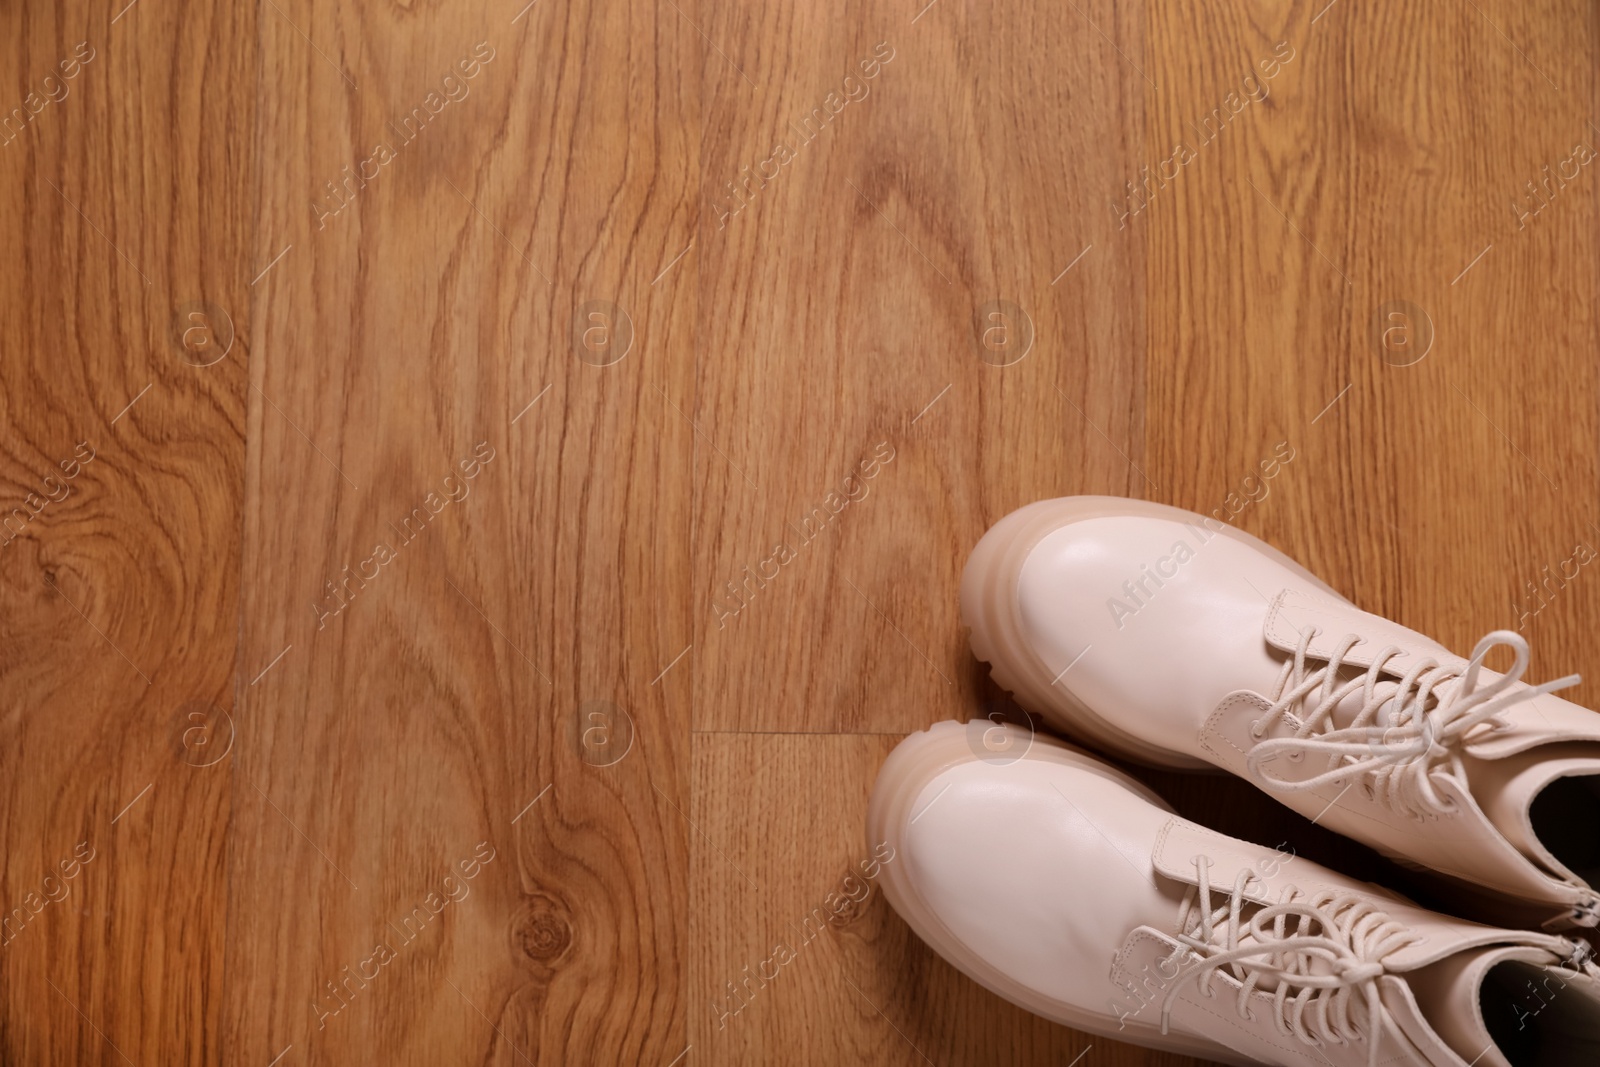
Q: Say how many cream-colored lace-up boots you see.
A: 2